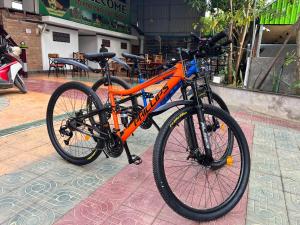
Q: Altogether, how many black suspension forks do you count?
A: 2